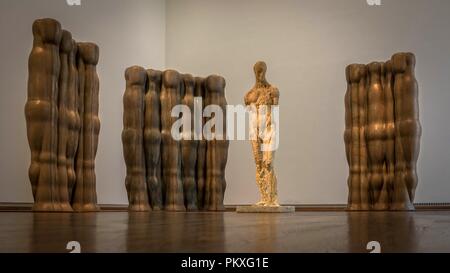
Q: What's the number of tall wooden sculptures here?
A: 3